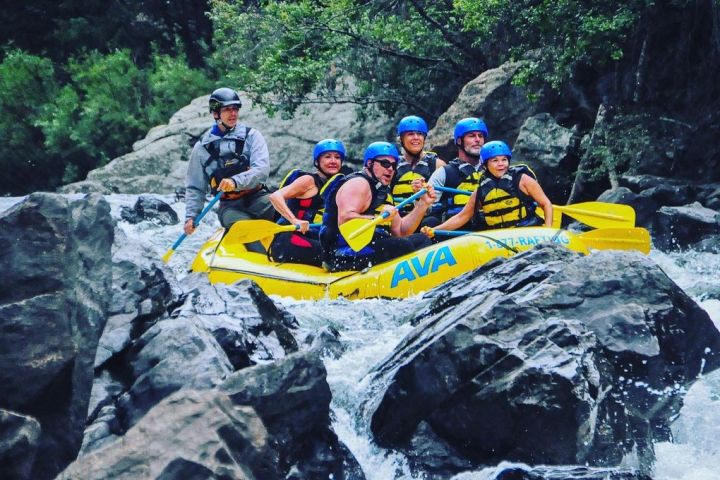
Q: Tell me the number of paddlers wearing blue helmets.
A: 5